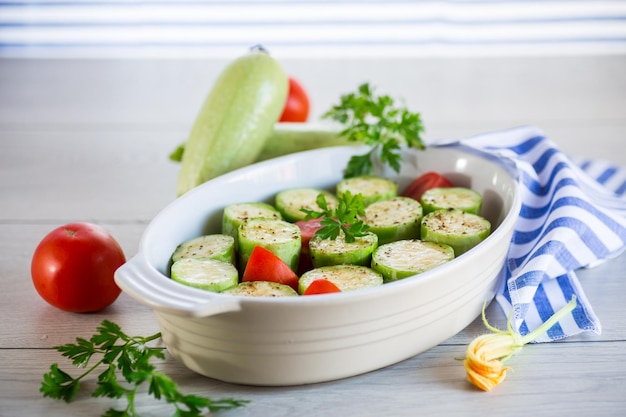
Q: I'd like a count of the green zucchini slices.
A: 13